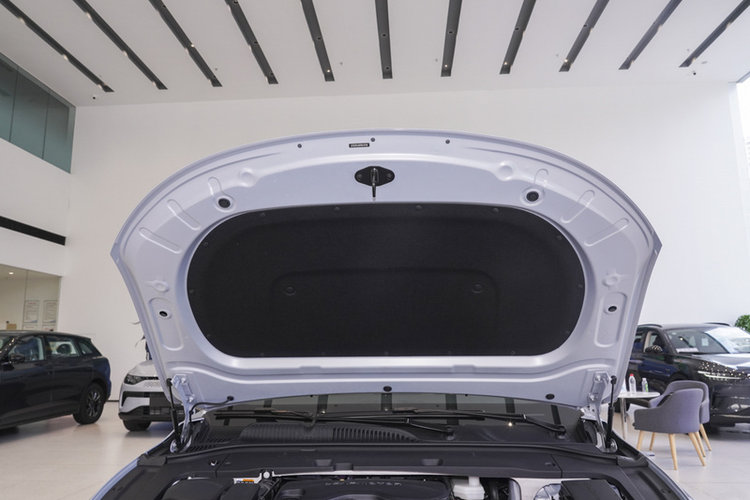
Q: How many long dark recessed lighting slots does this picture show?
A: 11